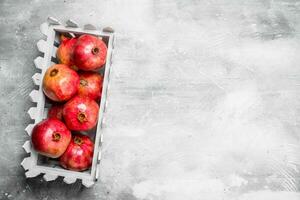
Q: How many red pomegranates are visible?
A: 8